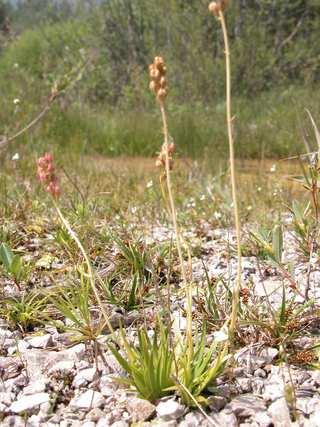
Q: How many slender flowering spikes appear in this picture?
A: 4